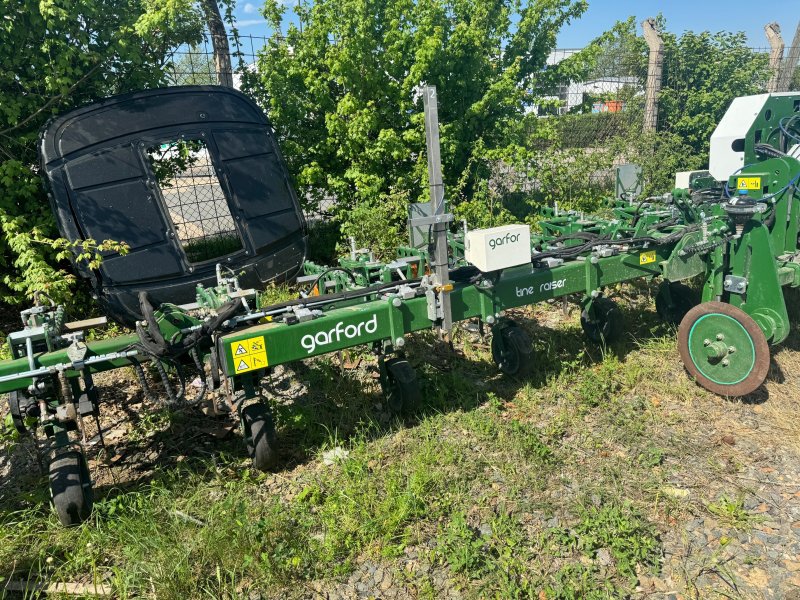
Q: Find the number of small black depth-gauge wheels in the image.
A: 6